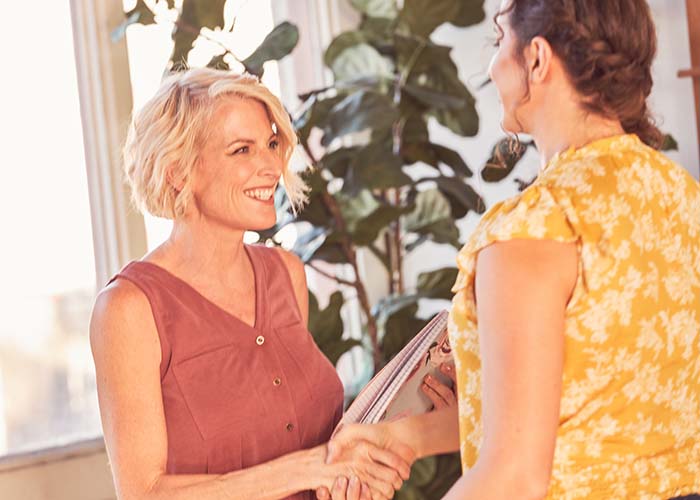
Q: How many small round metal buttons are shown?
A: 3